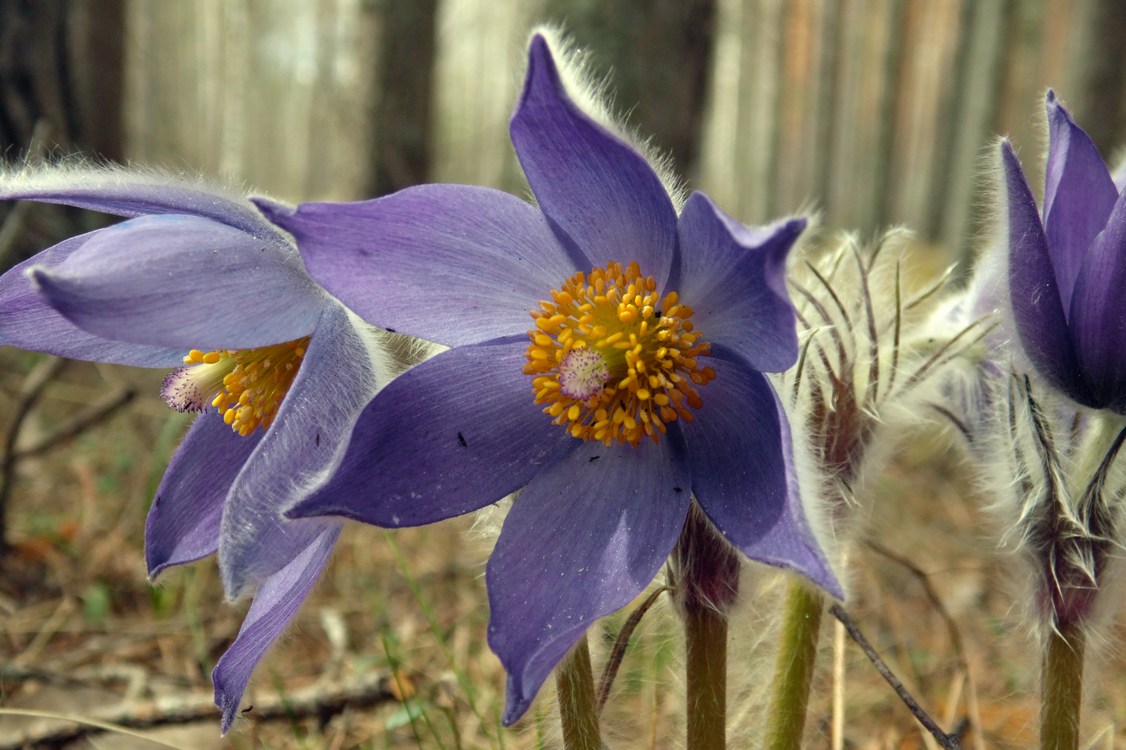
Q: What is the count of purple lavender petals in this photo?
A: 15